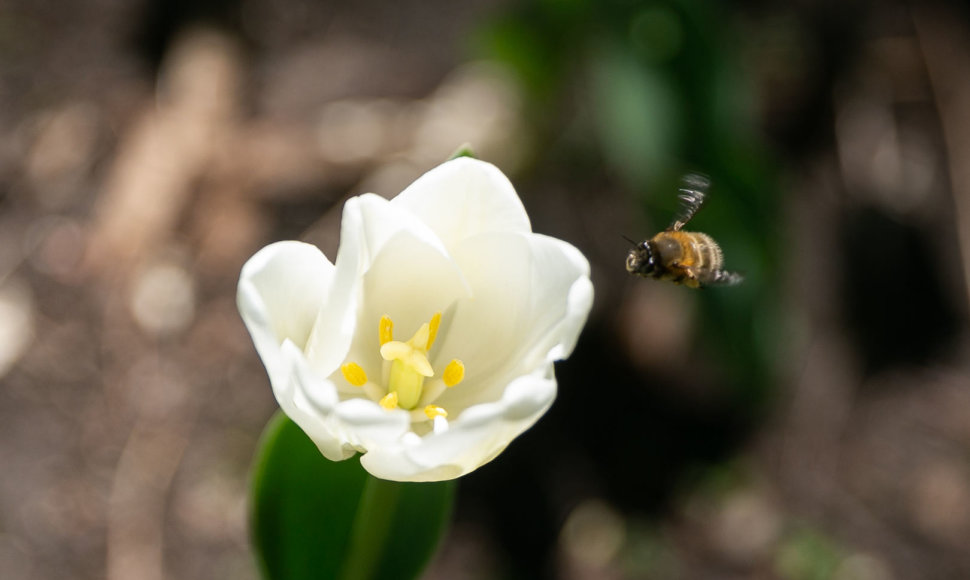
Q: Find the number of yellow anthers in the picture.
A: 6